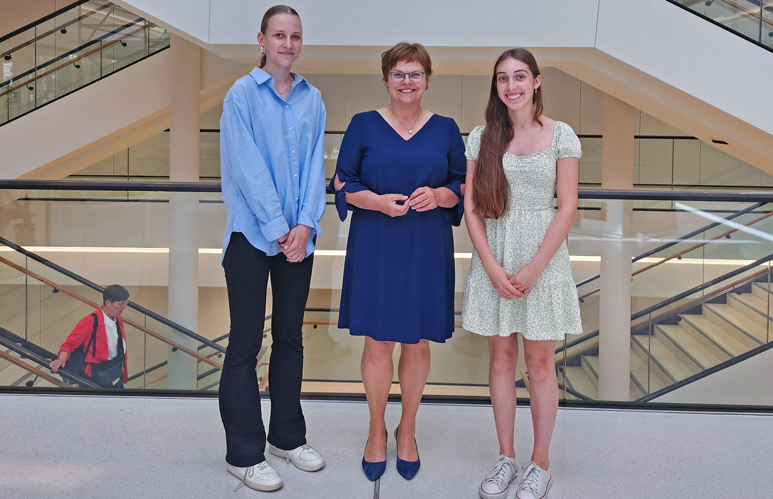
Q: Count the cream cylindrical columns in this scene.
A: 2